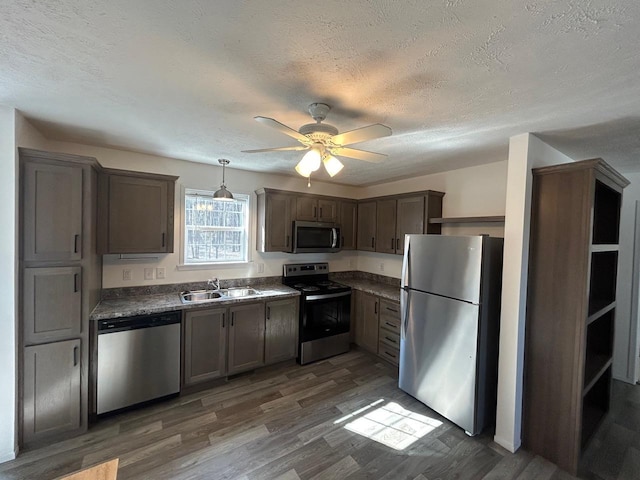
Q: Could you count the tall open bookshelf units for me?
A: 1